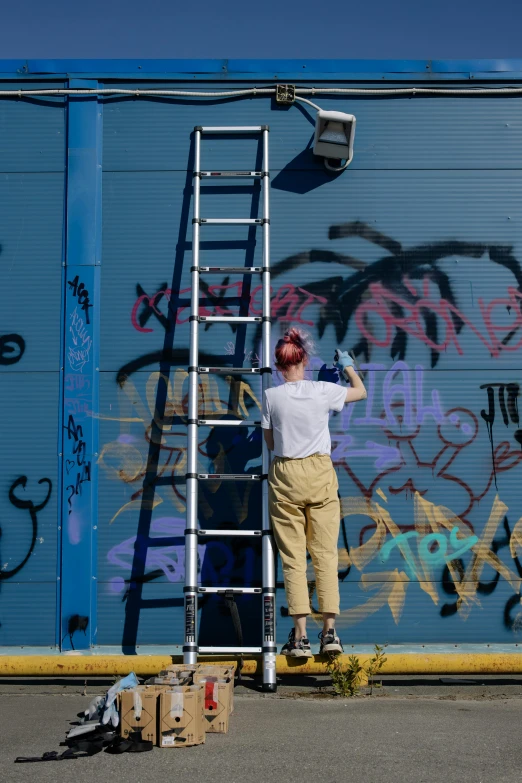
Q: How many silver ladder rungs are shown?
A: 11